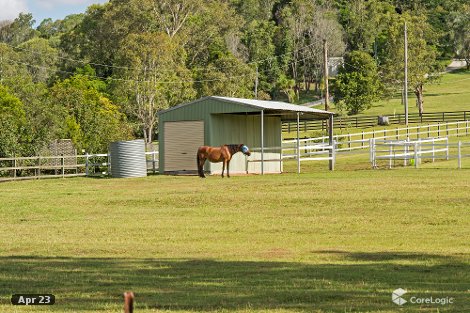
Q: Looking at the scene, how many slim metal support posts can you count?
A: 3